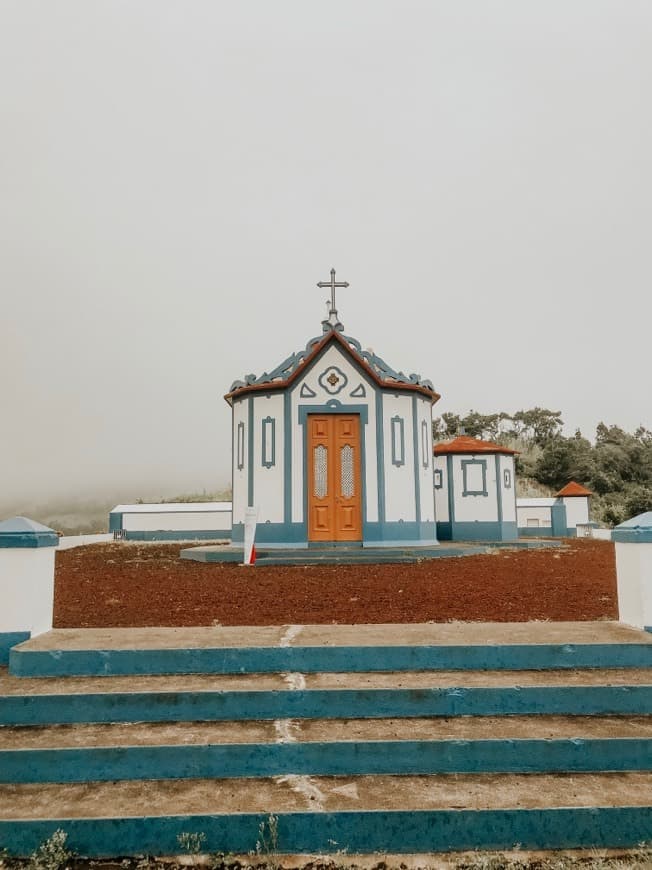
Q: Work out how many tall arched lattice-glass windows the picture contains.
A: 2